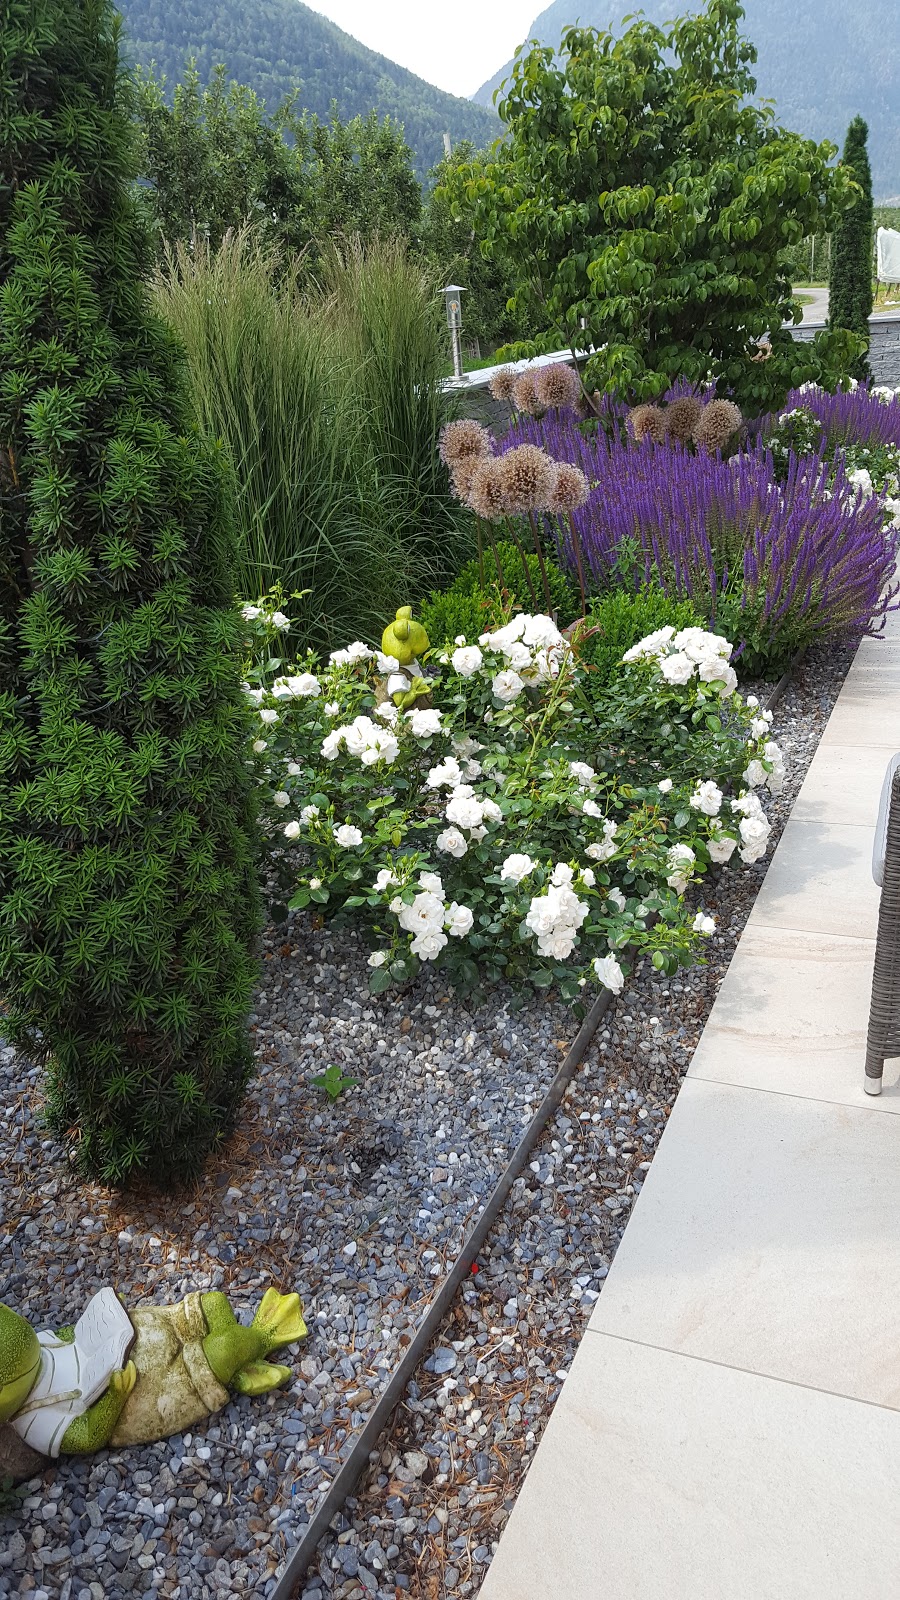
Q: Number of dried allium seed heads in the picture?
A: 11